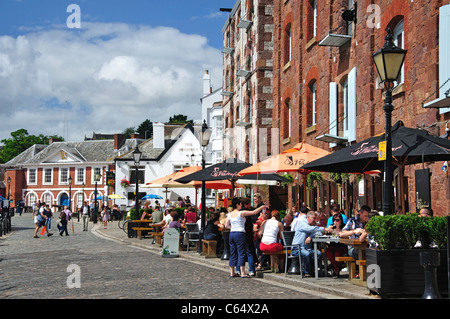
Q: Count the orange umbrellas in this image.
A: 2